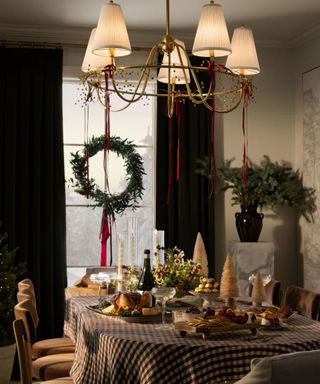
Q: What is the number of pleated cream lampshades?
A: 5